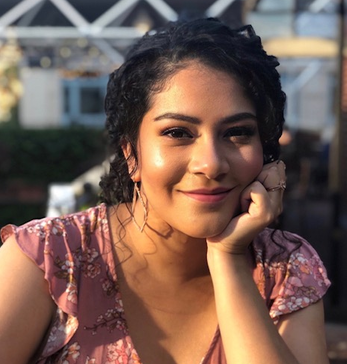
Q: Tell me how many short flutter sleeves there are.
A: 2